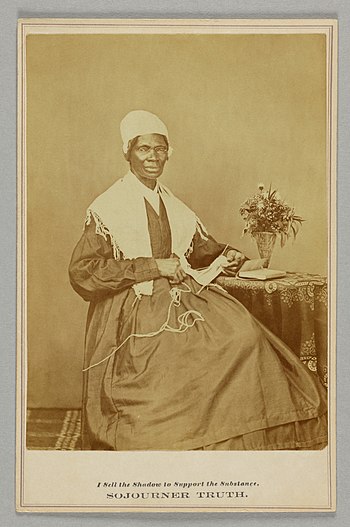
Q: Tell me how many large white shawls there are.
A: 1